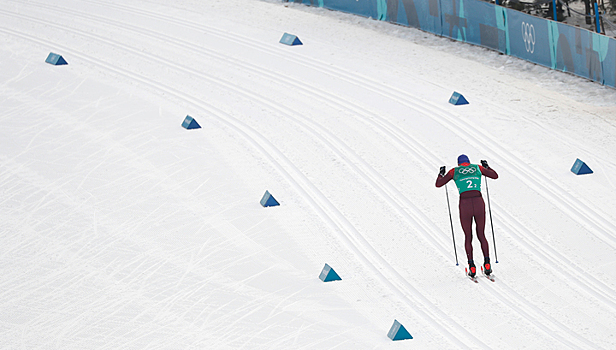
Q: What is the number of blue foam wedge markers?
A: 8